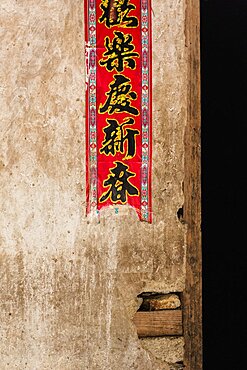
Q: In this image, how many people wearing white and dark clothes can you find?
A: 0